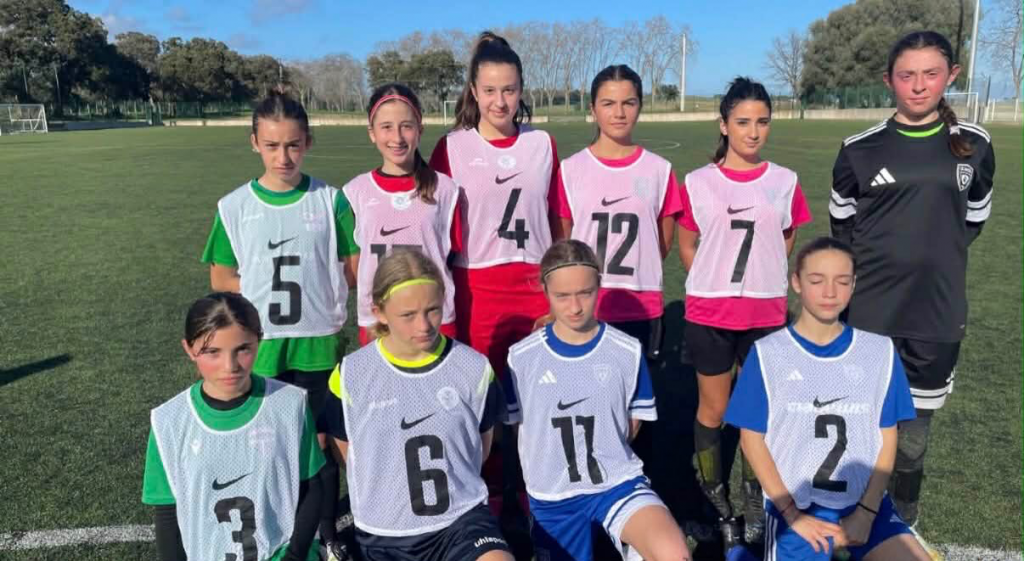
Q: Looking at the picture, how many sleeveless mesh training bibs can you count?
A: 9